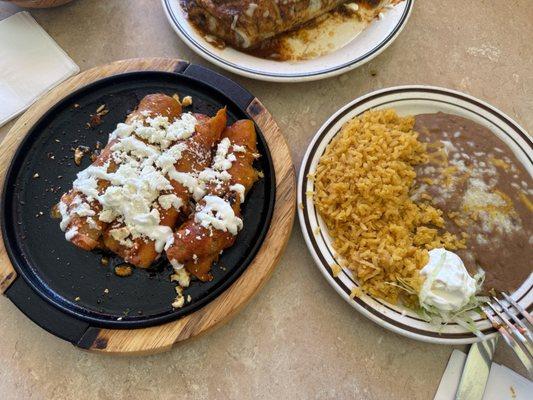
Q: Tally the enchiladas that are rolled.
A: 3